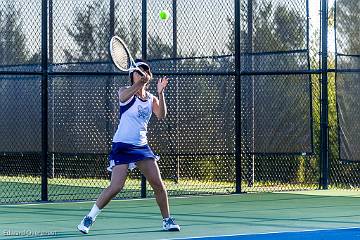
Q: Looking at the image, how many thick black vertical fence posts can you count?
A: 4